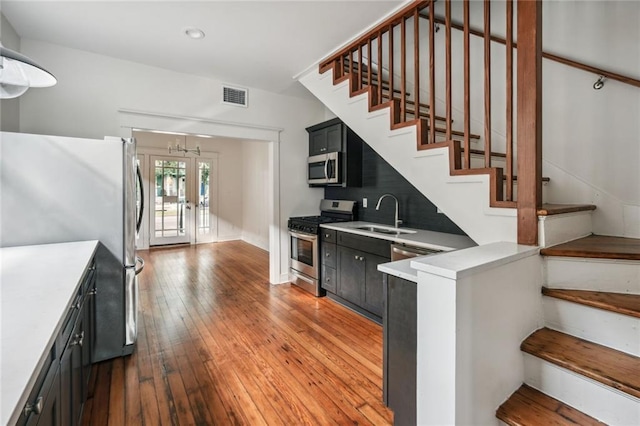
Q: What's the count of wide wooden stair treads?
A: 5